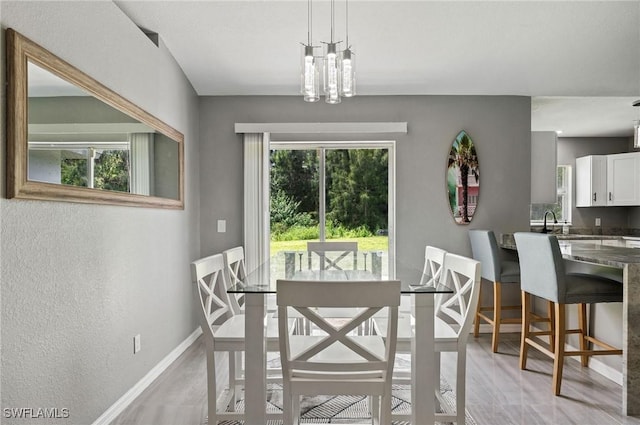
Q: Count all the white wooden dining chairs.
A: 6